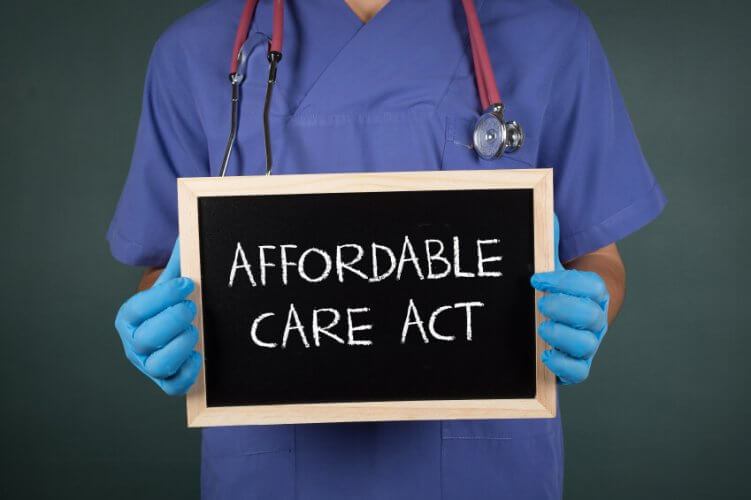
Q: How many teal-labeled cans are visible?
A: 0